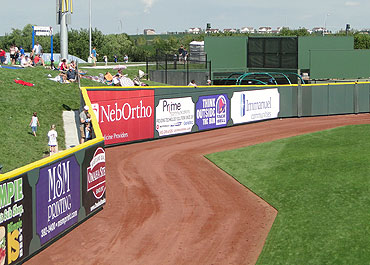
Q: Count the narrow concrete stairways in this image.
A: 1